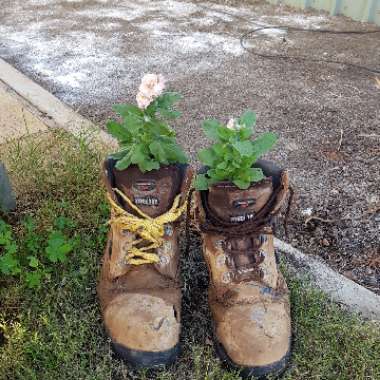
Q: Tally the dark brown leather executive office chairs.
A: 0